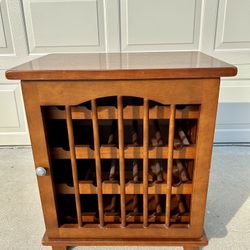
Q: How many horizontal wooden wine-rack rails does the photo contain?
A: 4